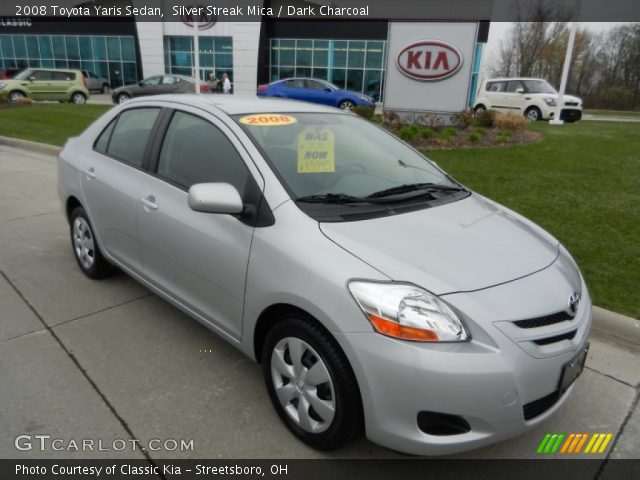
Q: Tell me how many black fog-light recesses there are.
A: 1